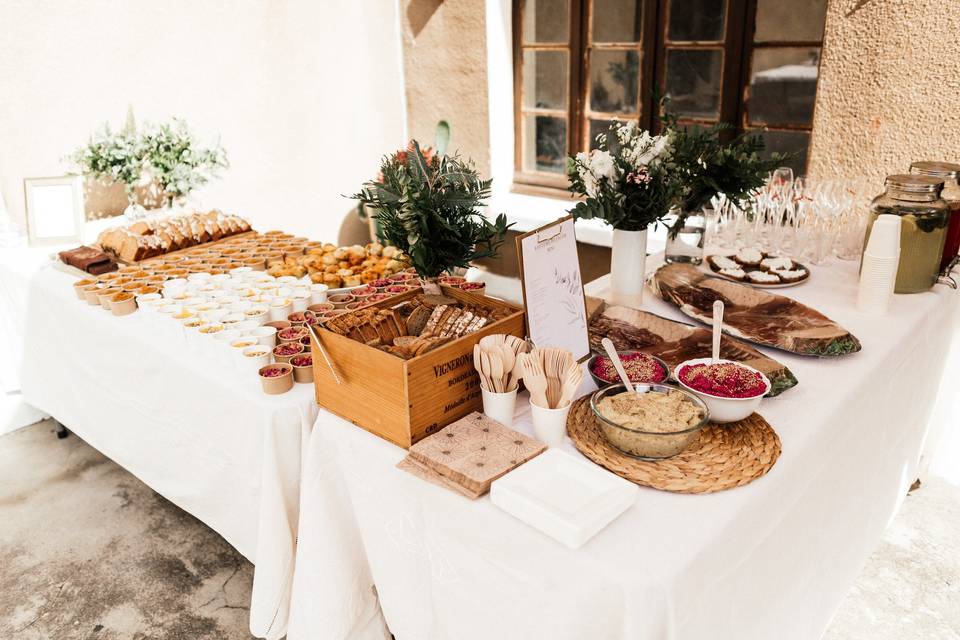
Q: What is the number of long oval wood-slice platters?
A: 2